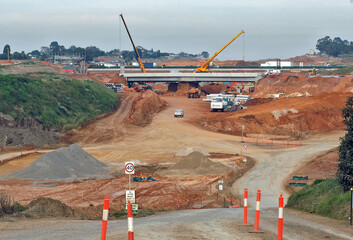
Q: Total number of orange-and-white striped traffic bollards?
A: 5